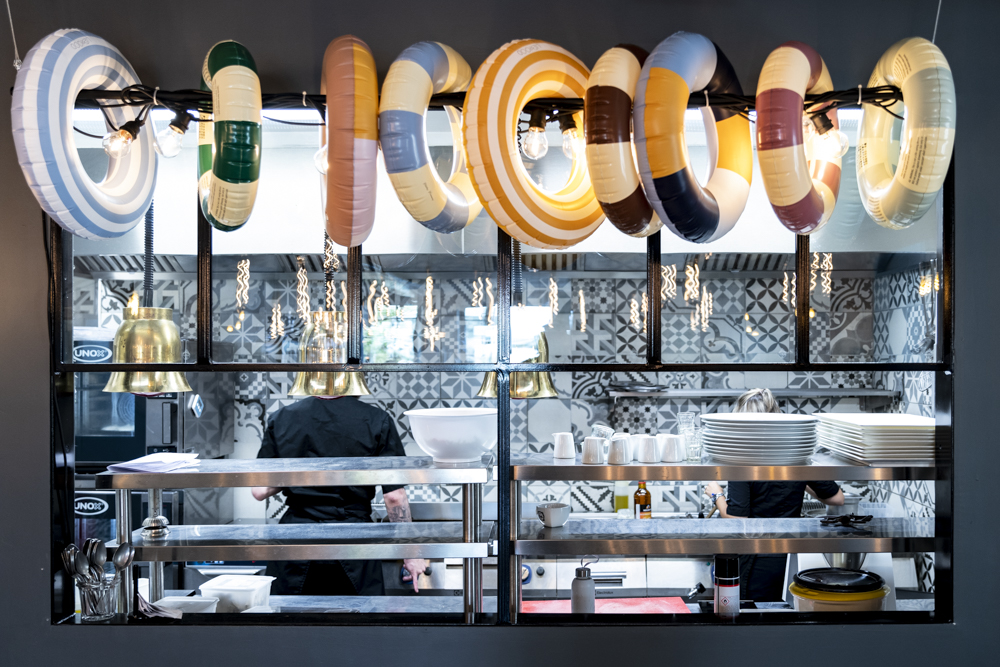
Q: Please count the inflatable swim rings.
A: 9